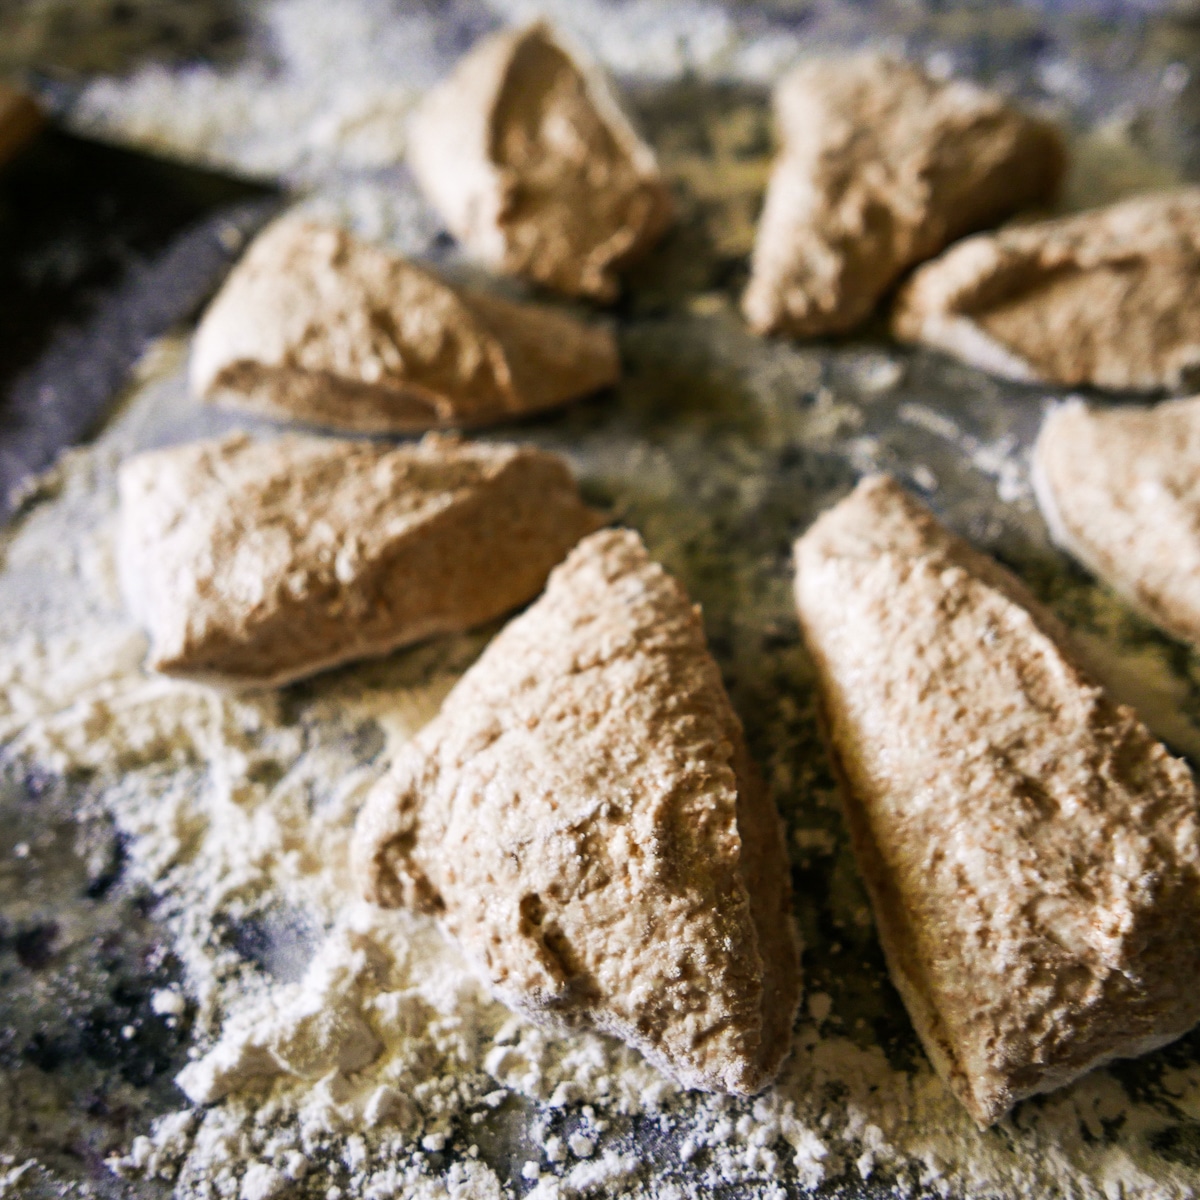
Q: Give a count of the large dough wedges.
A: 8